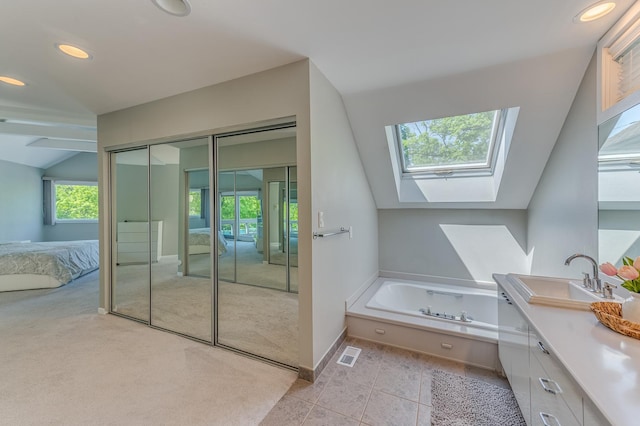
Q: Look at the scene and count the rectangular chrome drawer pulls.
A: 3